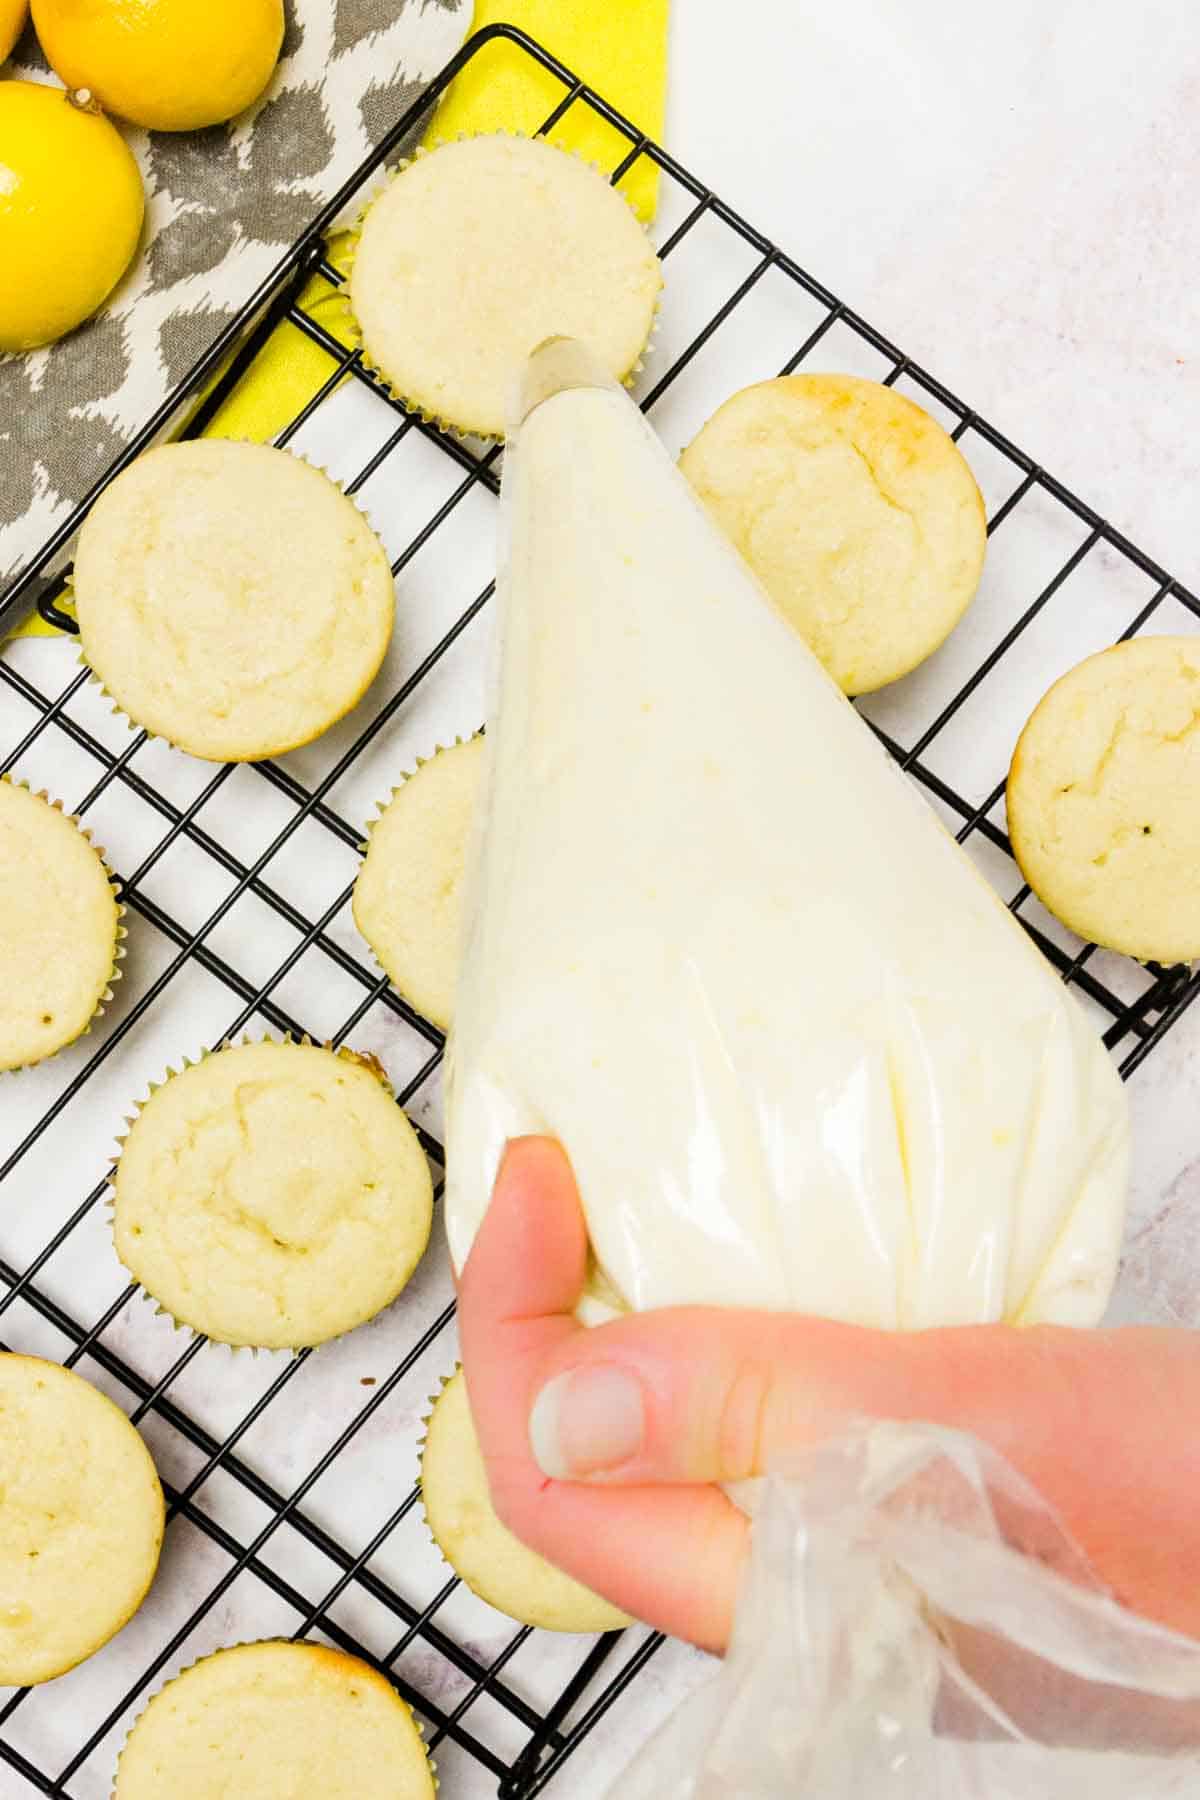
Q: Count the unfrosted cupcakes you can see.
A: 10